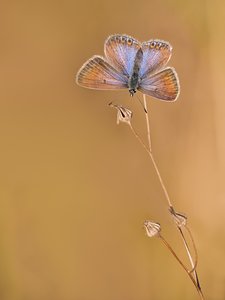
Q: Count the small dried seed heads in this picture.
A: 3